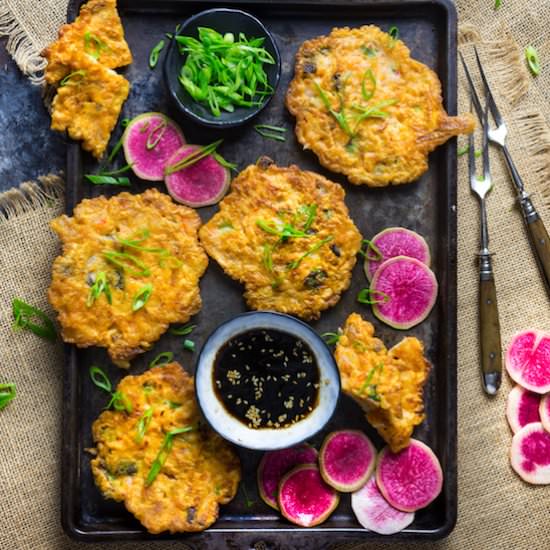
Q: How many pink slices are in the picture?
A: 13